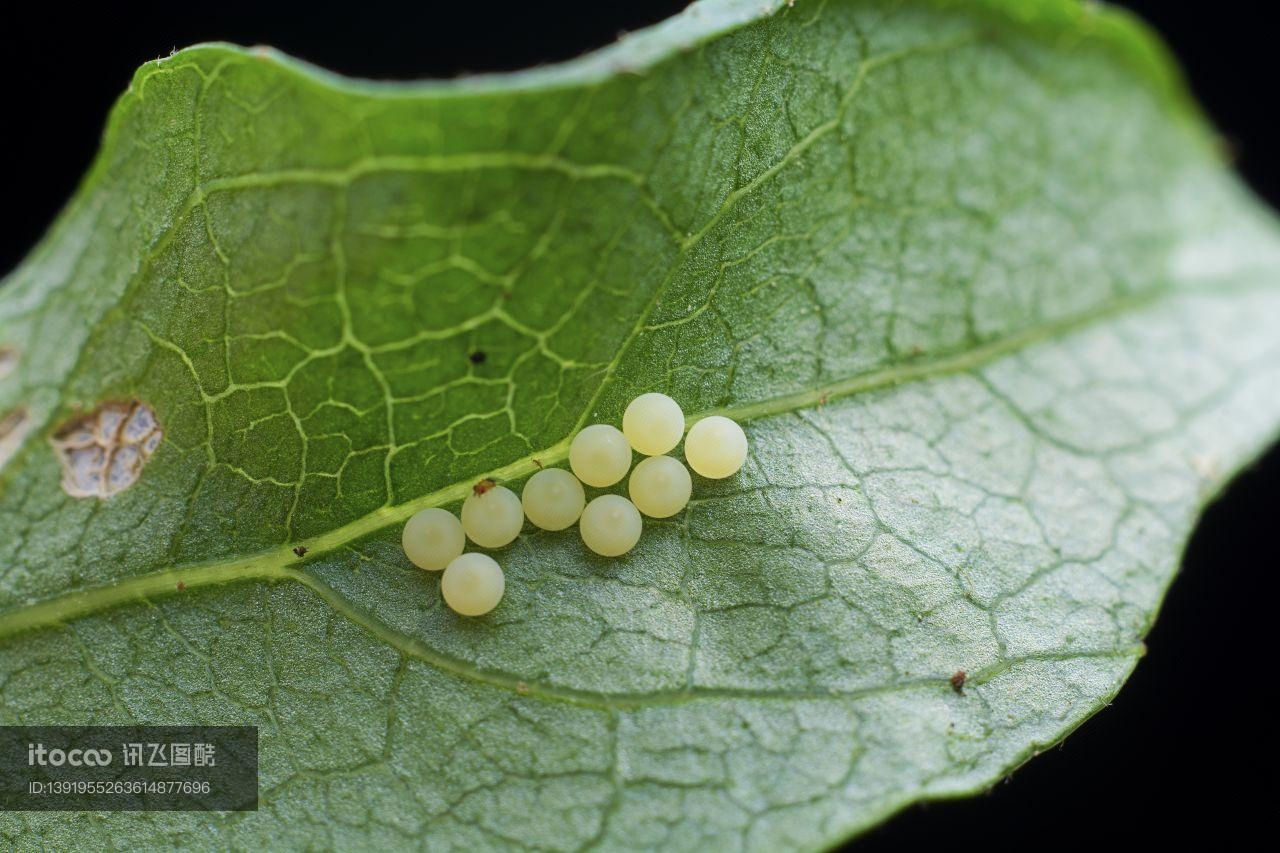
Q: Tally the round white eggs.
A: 9